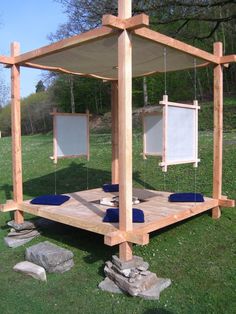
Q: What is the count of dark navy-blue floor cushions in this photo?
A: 4